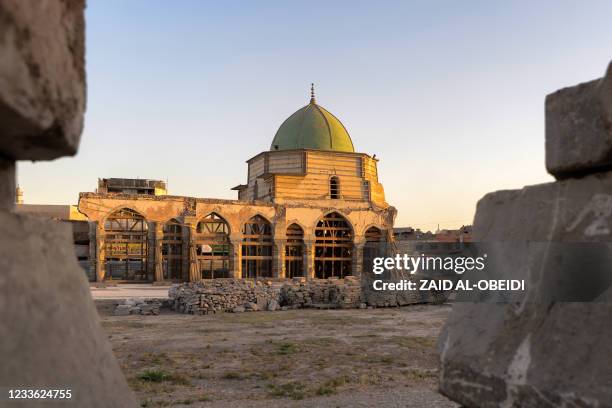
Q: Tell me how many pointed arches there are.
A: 7